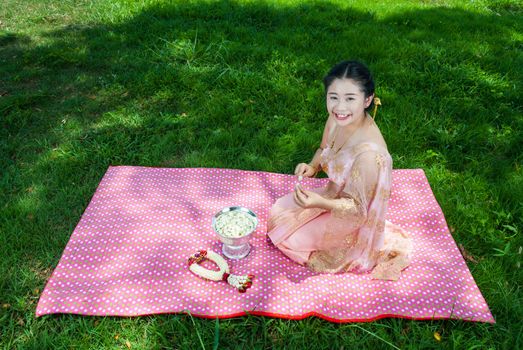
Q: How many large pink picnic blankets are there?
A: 1